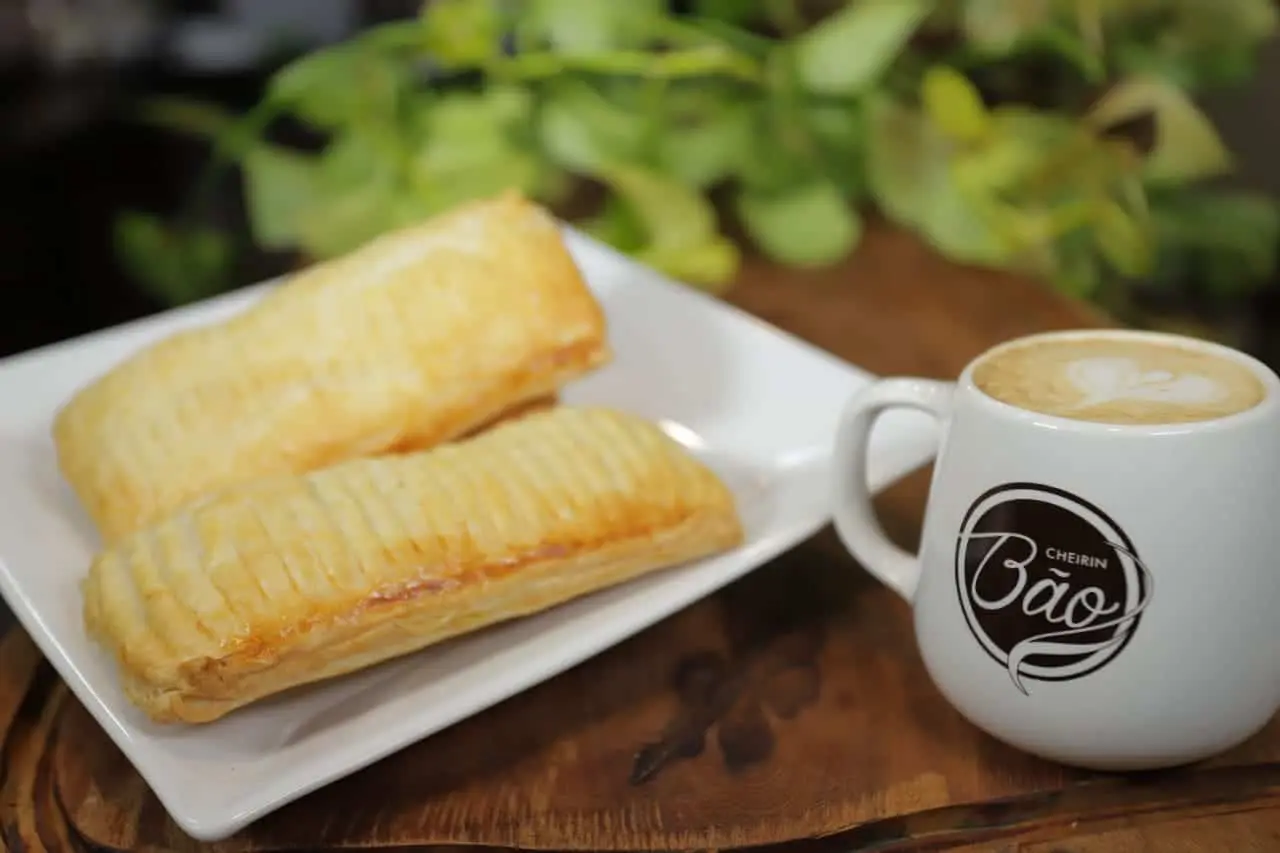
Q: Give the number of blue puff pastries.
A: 0